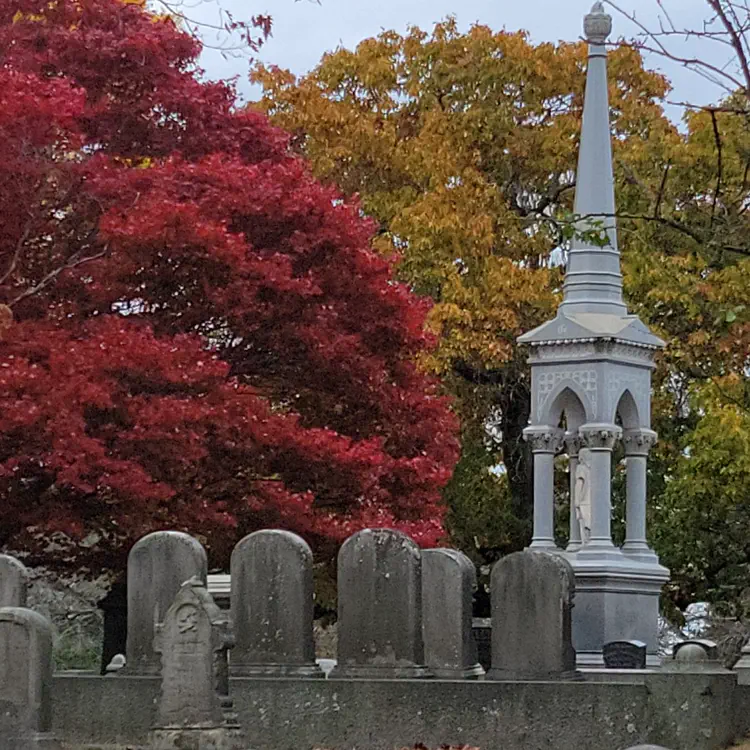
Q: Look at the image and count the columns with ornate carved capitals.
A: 4